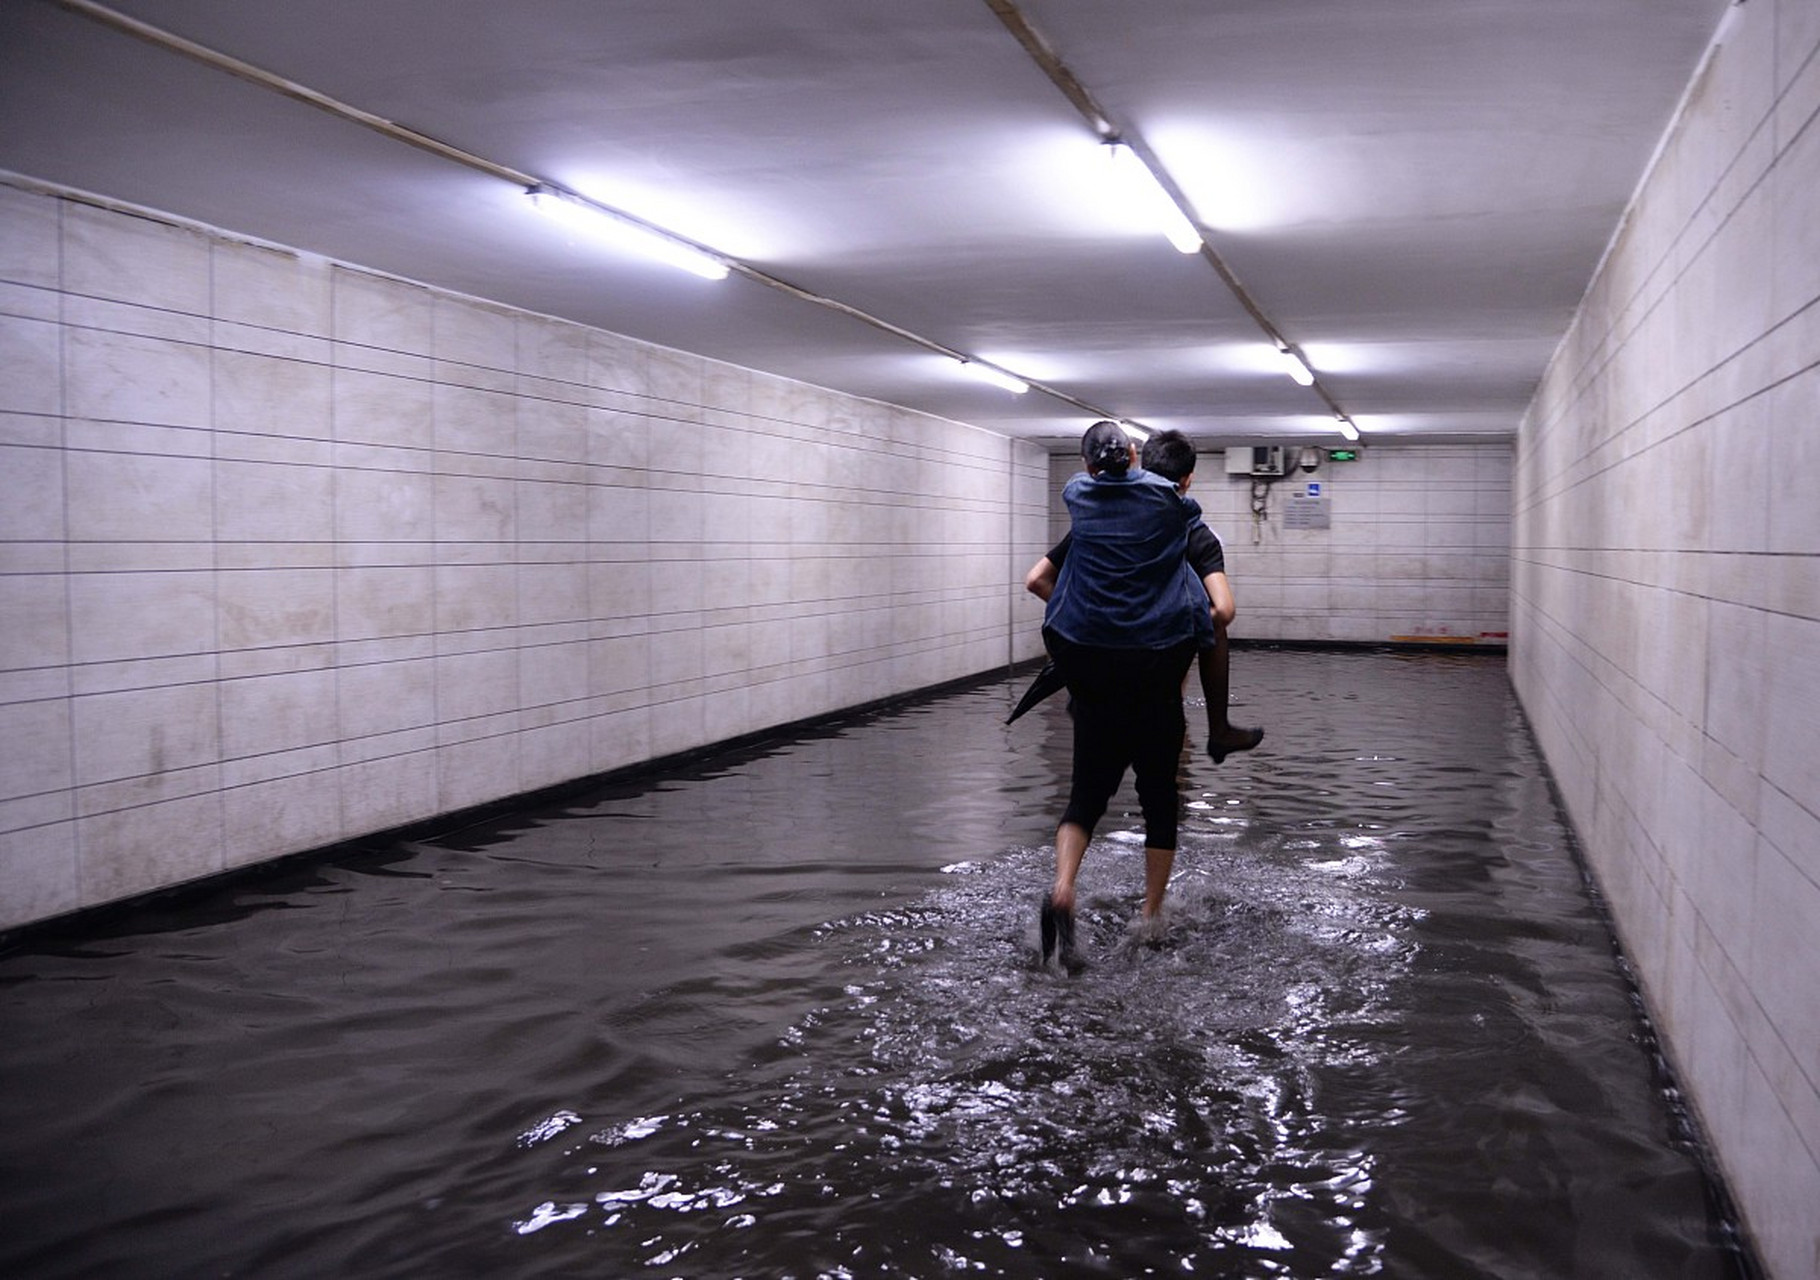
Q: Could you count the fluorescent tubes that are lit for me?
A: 6